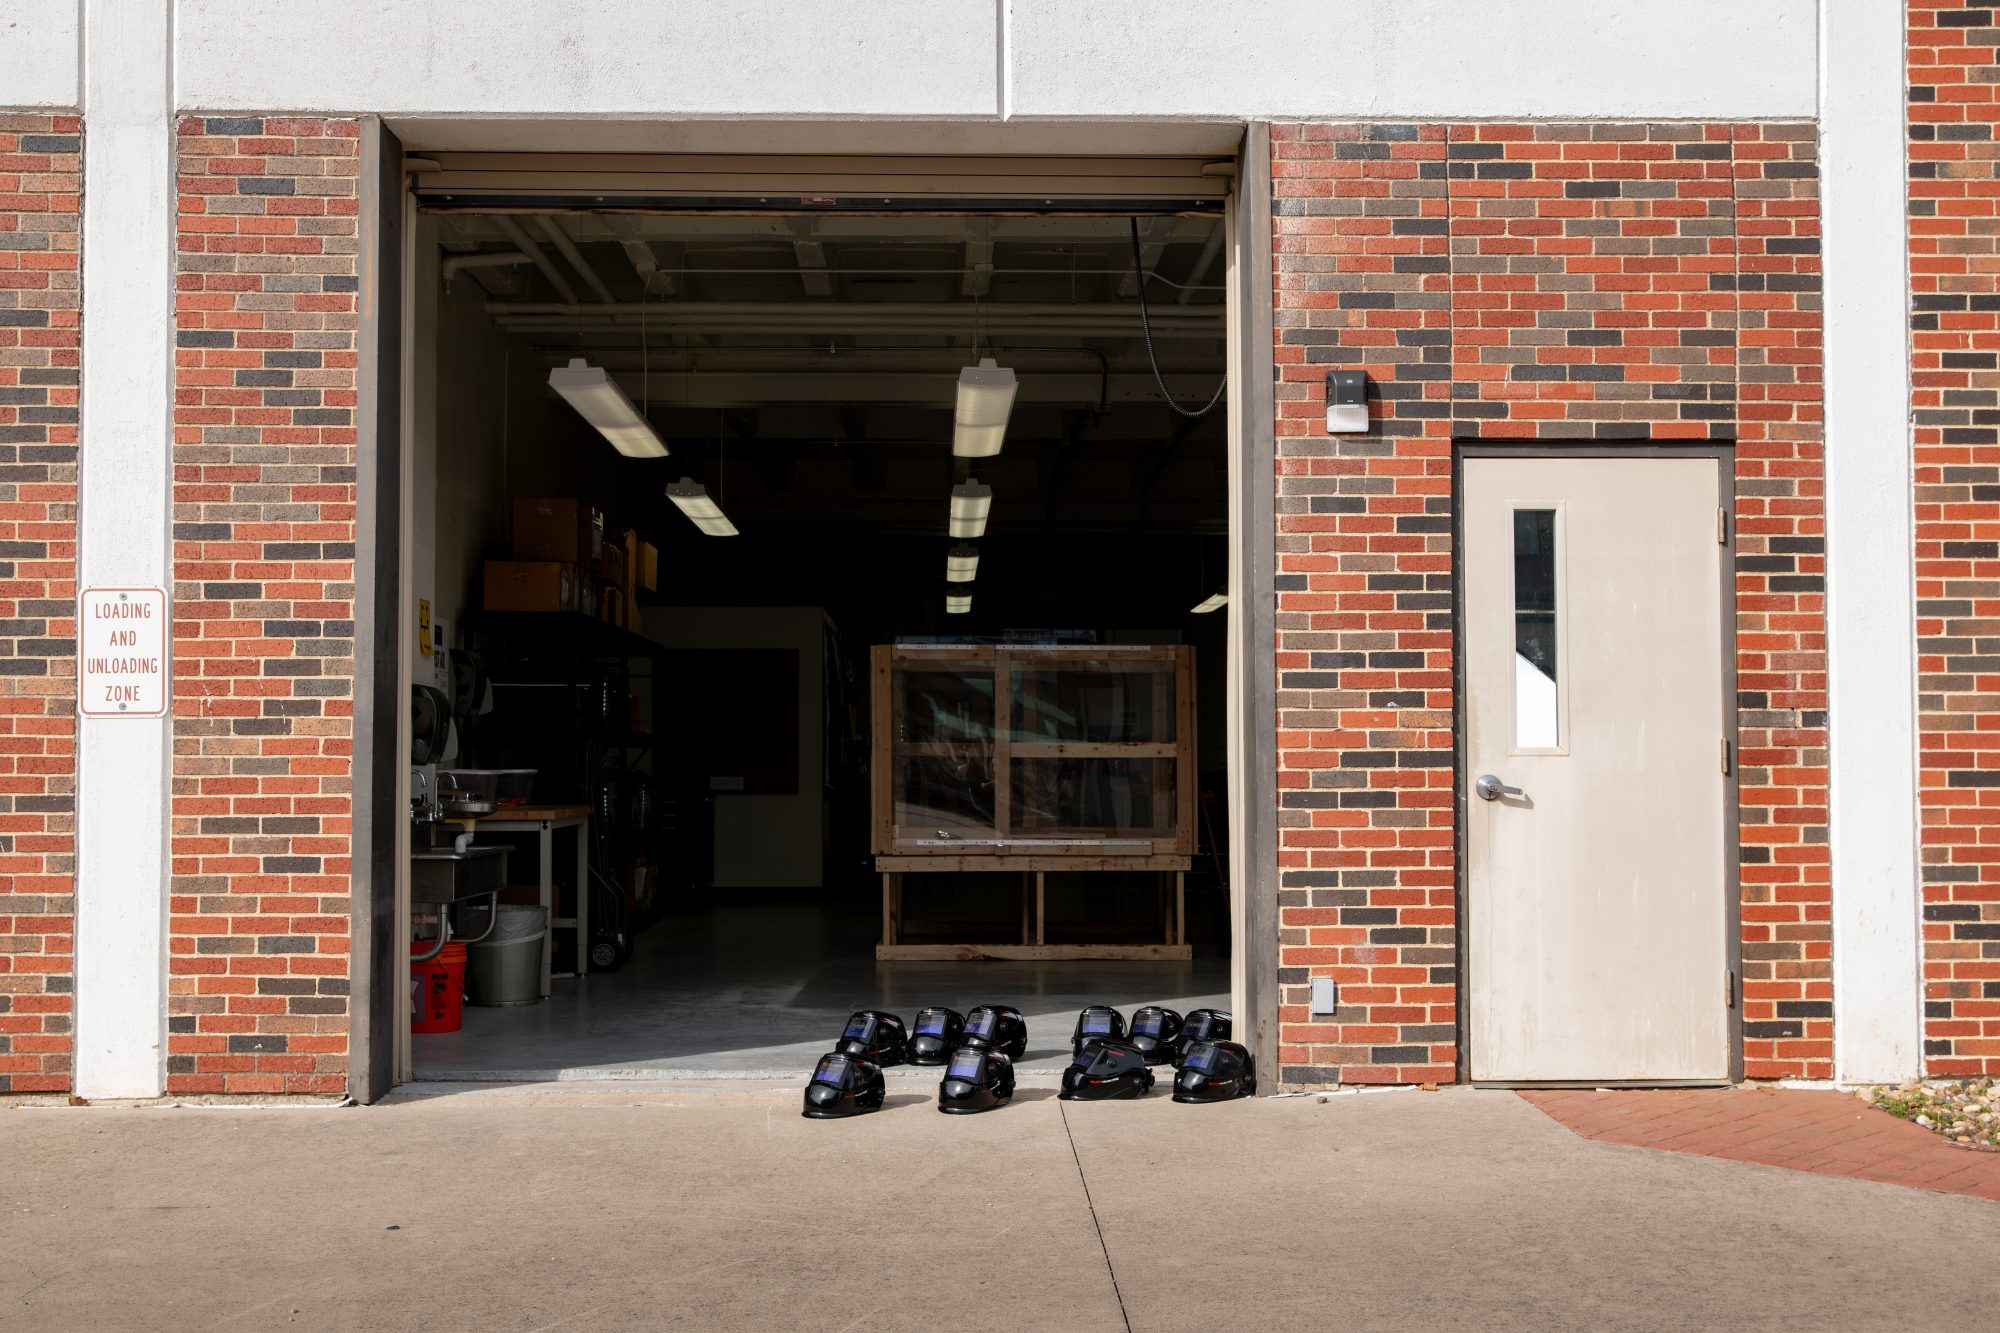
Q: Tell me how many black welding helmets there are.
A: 10